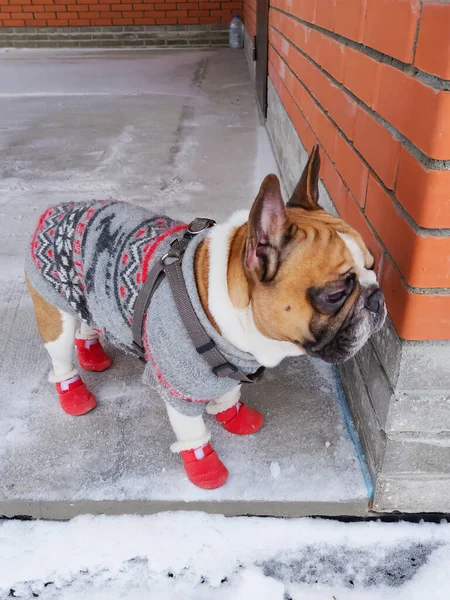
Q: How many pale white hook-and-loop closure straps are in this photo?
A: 4